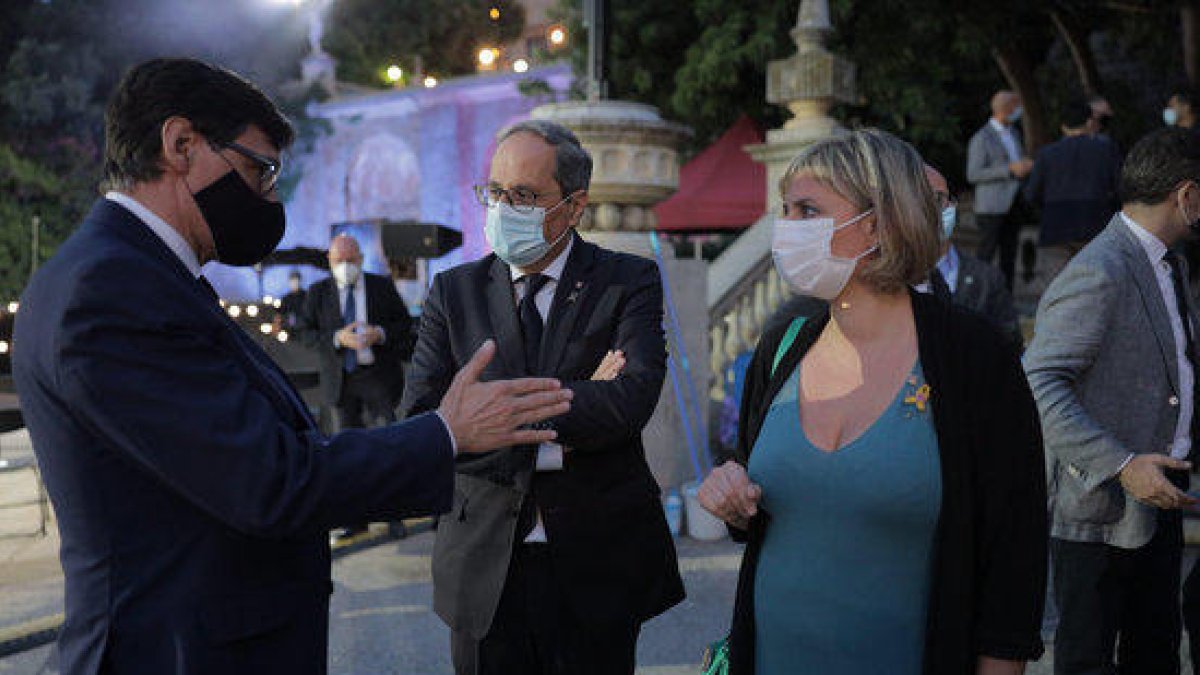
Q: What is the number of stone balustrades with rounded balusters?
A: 1